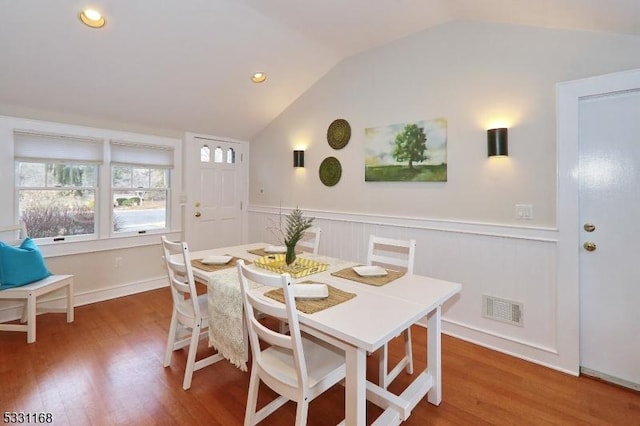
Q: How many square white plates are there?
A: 4